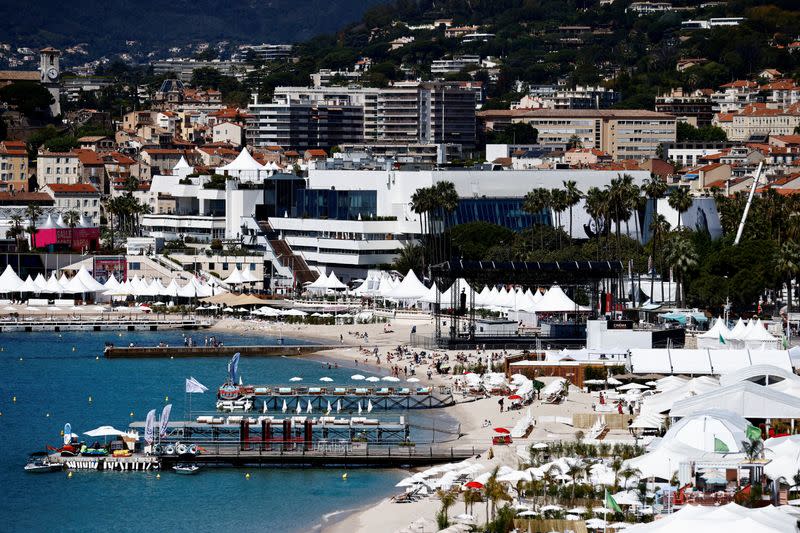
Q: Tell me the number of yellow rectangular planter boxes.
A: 0